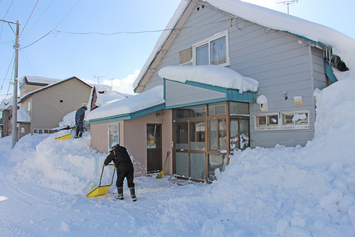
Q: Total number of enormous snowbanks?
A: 2